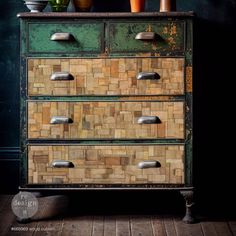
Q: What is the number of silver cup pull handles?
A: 8